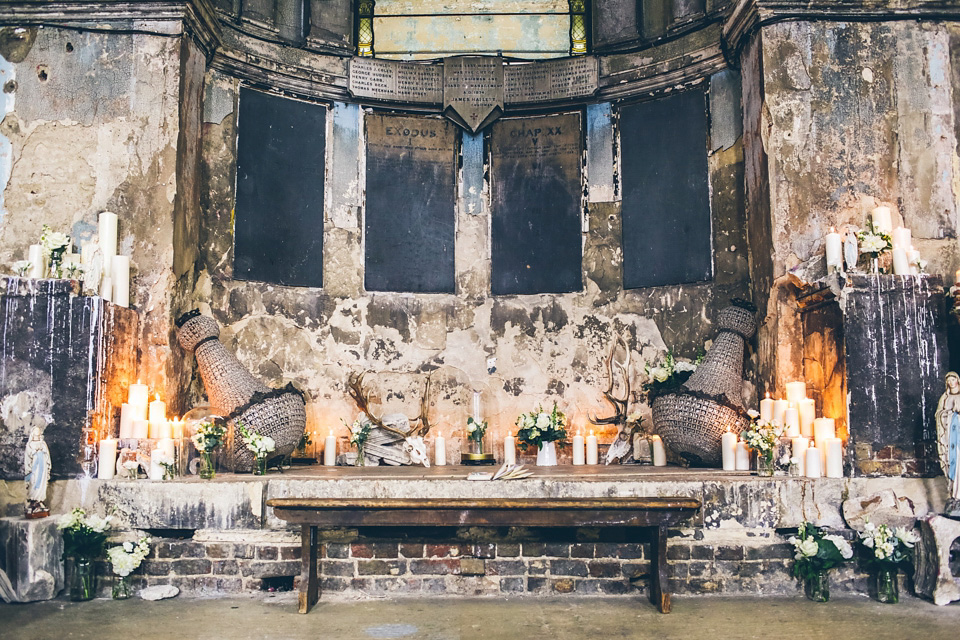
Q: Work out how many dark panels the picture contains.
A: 4